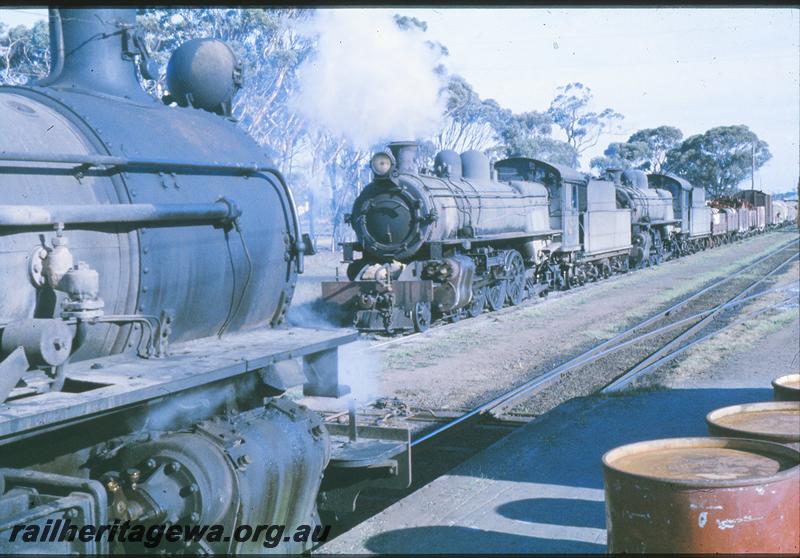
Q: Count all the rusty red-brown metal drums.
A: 3